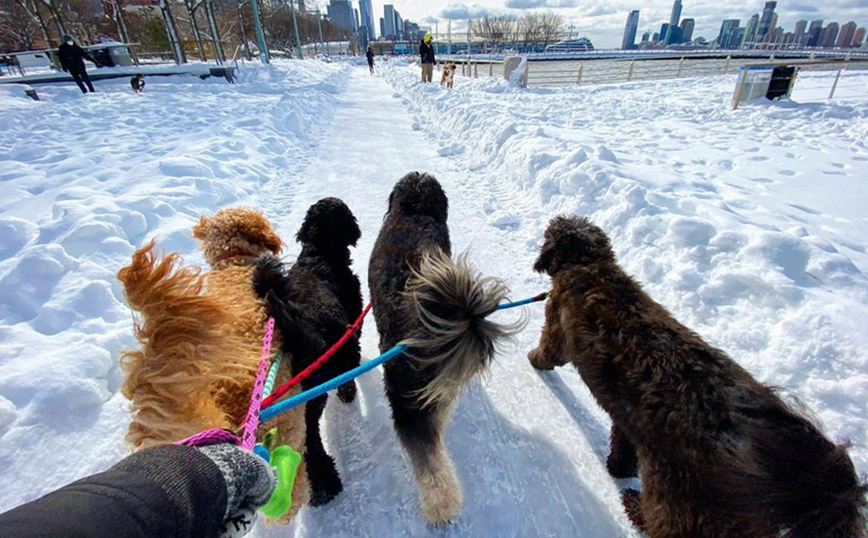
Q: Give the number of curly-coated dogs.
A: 4